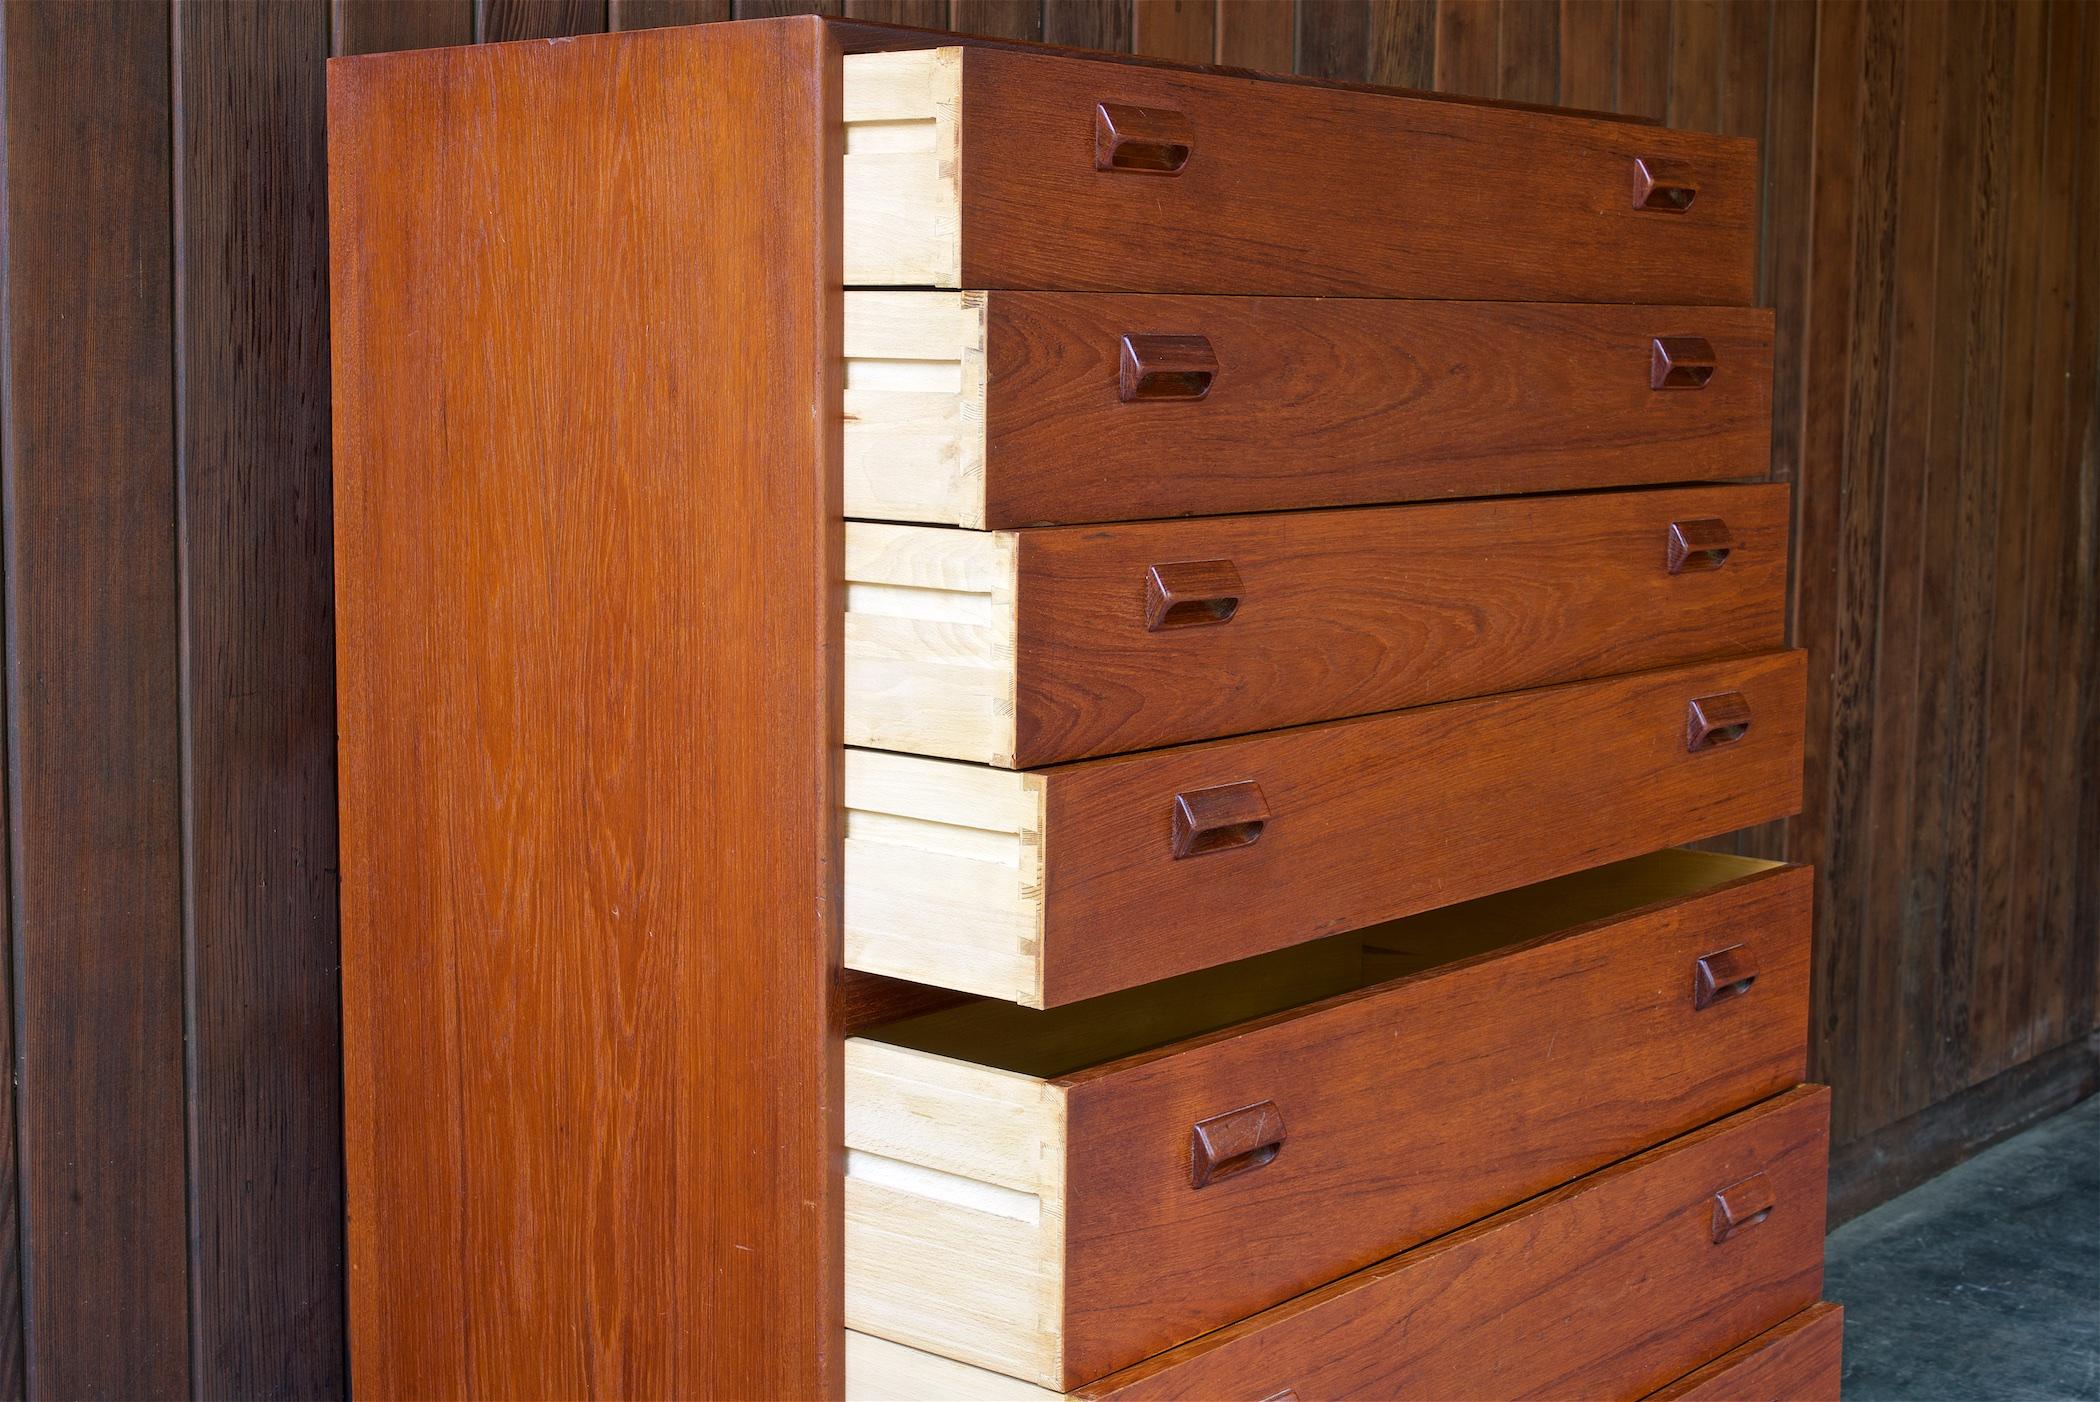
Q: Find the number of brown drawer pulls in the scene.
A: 12